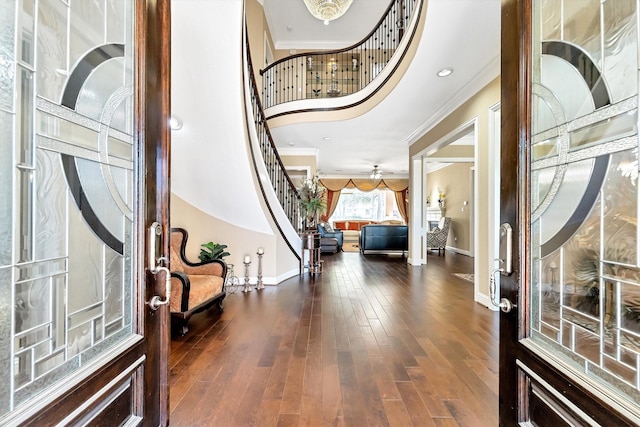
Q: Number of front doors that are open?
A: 2